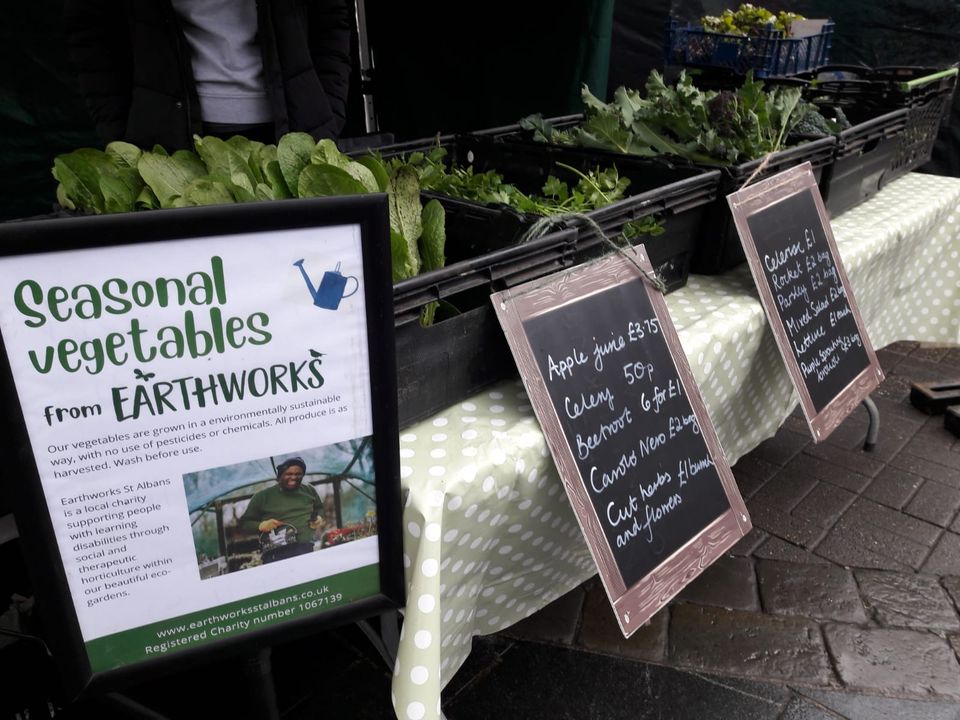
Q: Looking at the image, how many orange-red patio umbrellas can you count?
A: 0